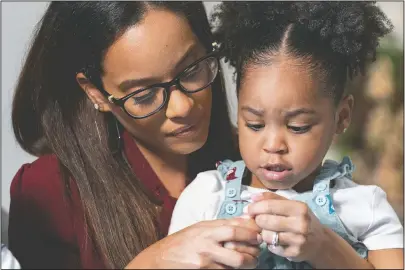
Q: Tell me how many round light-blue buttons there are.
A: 4